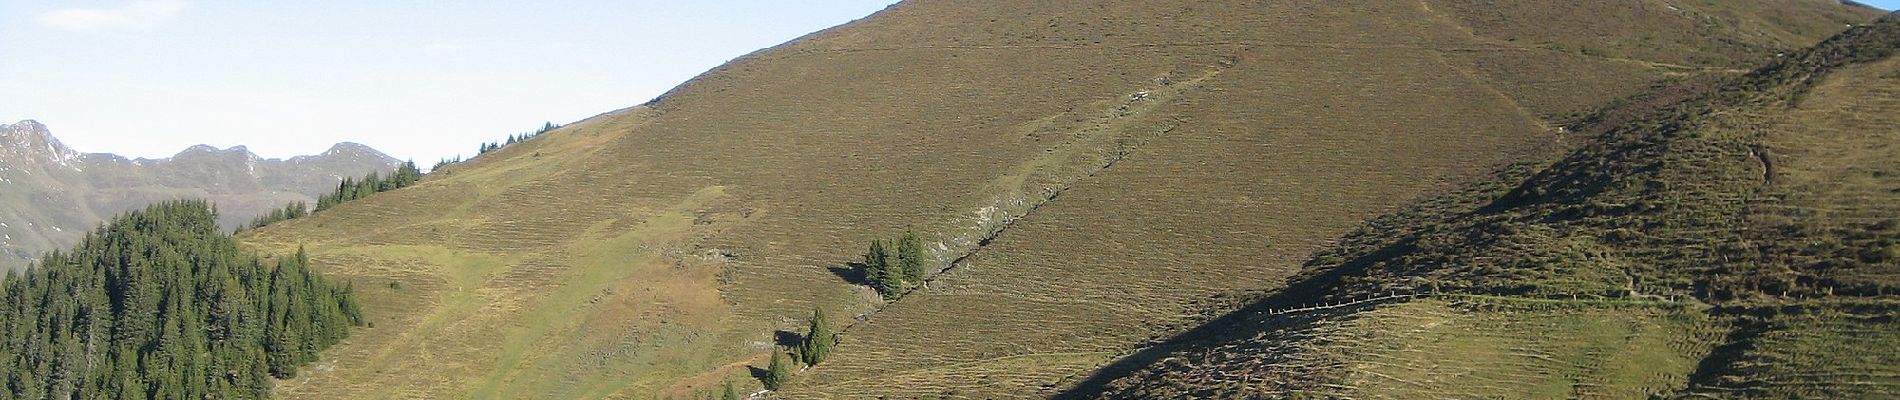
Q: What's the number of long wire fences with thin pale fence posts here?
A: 1